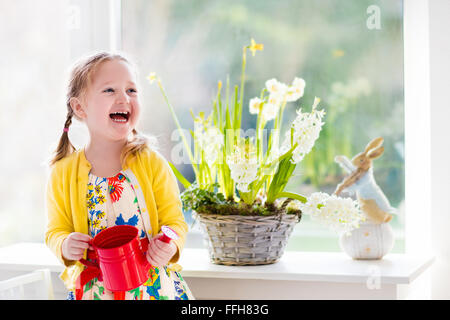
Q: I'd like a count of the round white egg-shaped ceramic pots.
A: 1